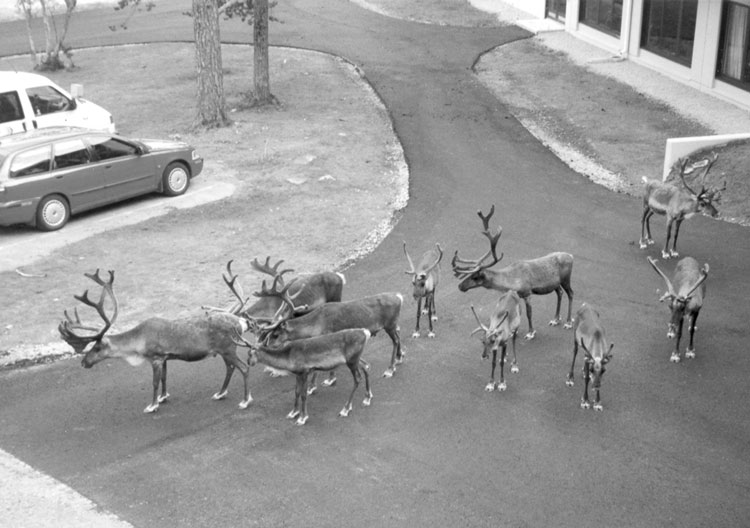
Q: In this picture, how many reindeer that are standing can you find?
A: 10